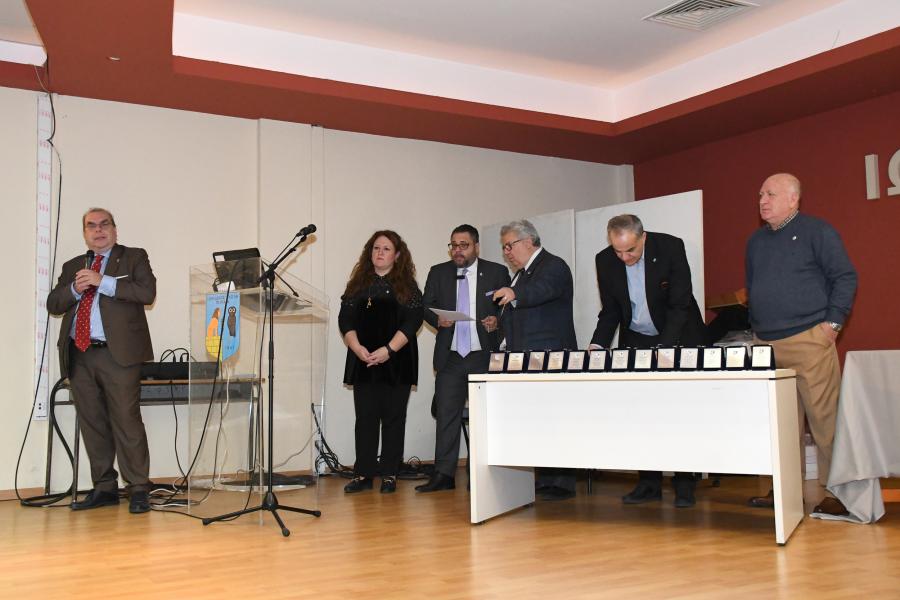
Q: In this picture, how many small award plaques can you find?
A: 13